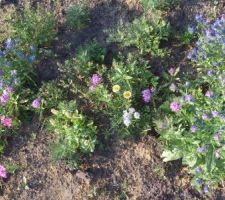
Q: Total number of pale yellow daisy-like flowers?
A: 2